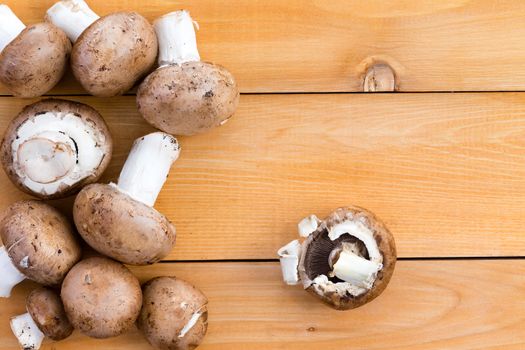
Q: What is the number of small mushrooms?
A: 1